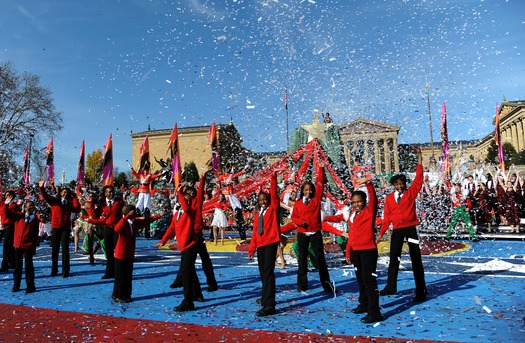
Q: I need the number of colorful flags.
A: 9